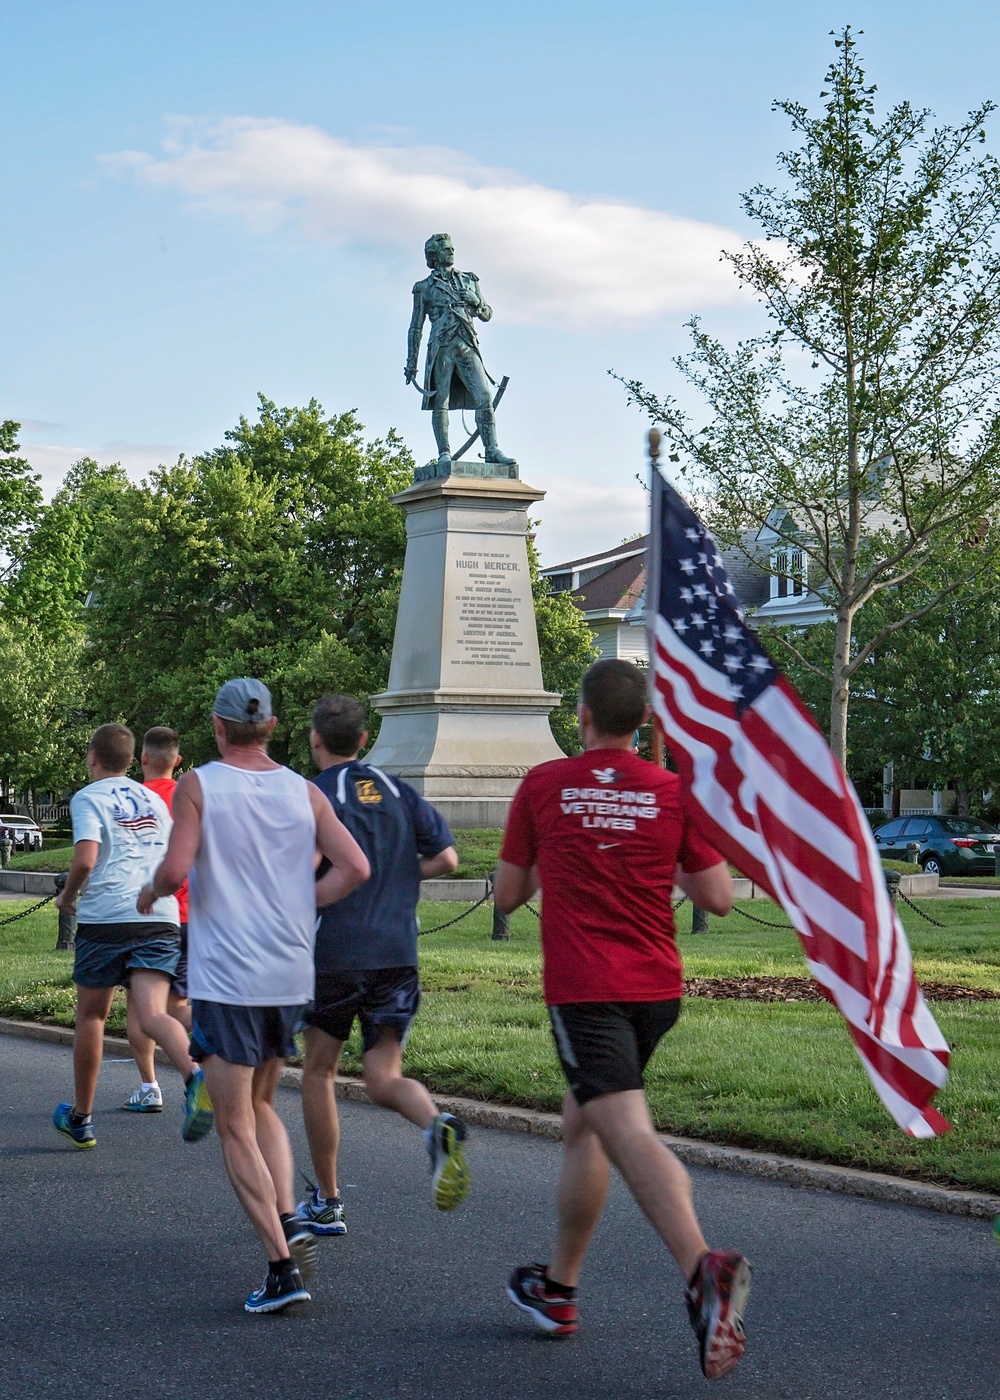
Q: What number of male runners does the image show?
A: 5